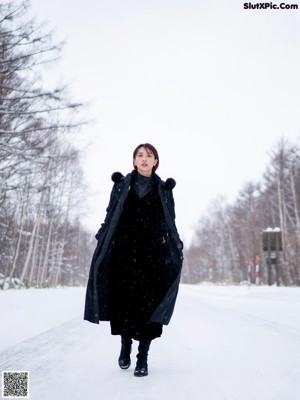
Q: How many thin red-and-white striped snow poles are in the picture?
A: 2